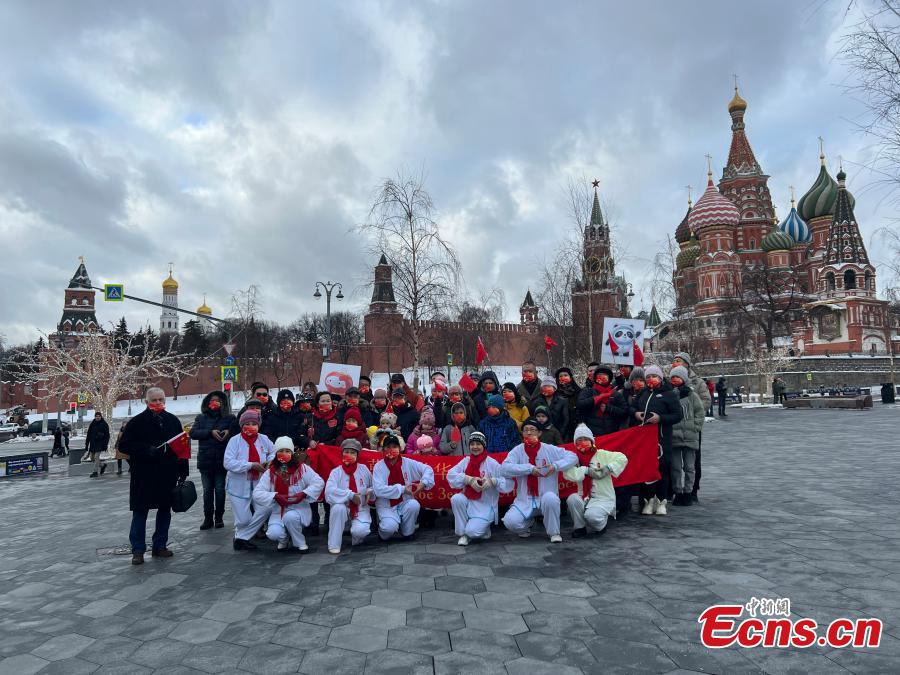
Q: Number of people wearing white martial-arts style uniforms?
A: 7